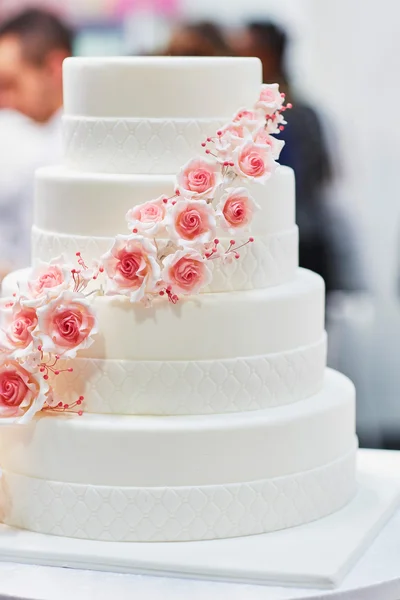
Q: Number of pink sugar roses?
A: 15